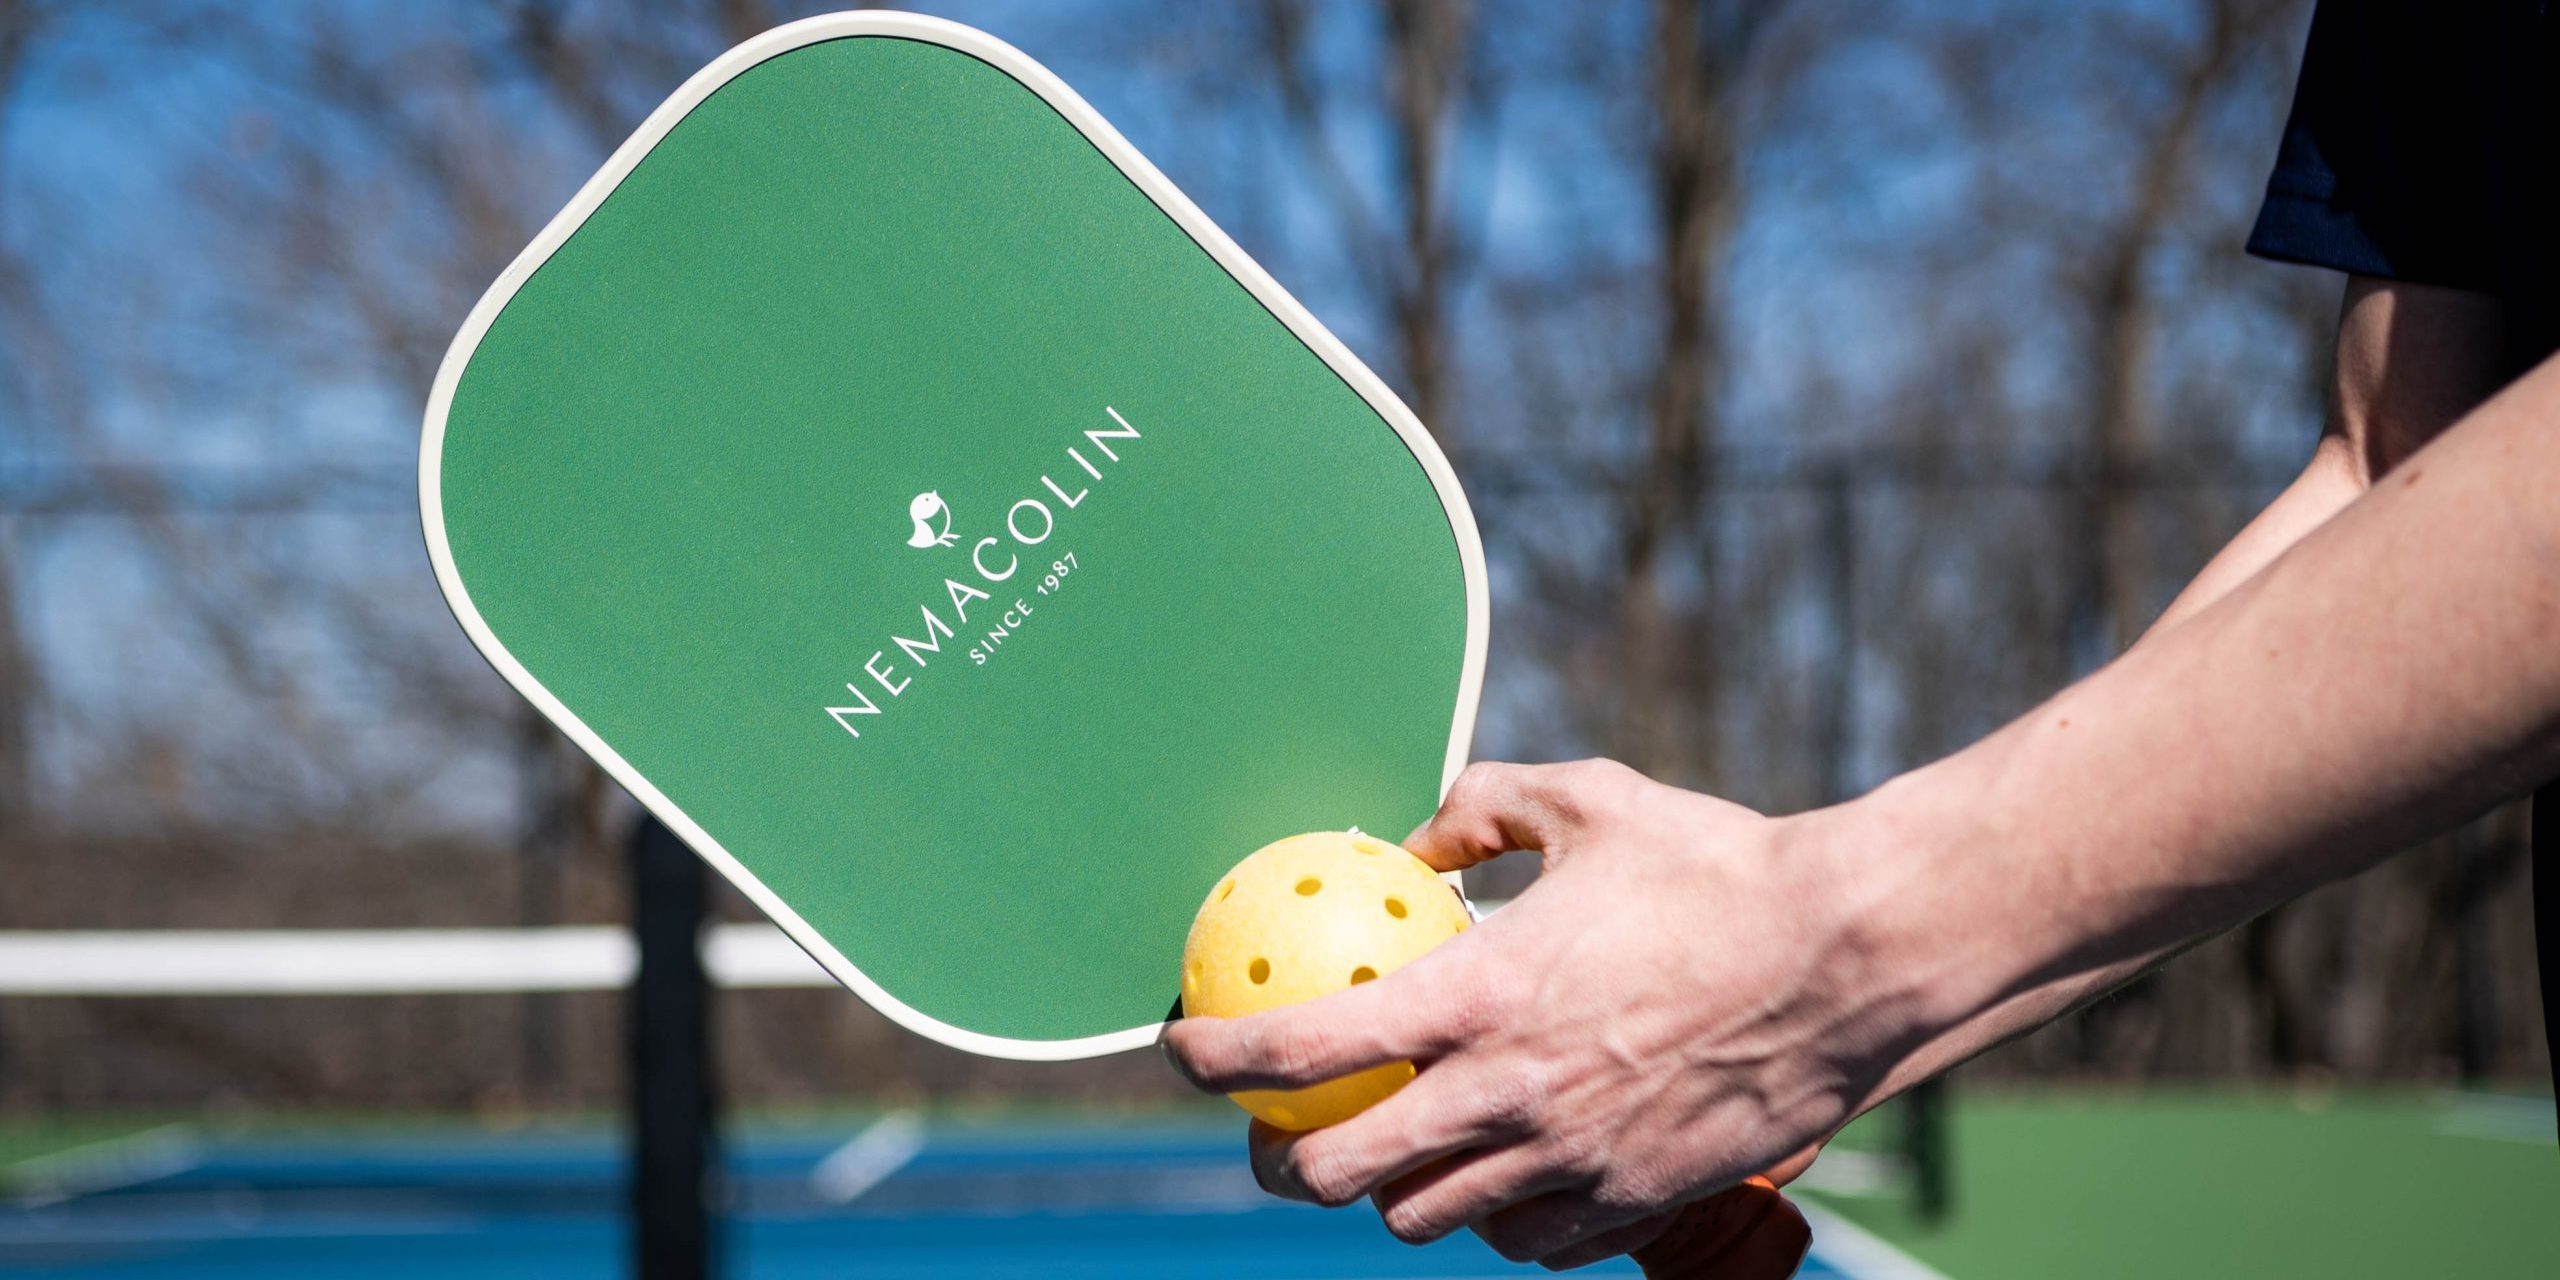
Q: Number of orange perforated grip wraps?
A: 1